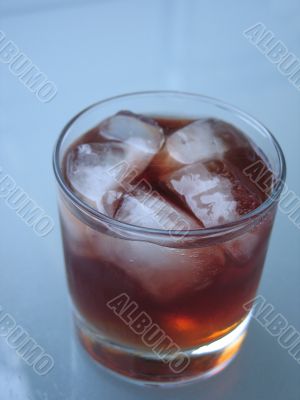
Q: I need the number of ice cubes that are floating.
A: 5